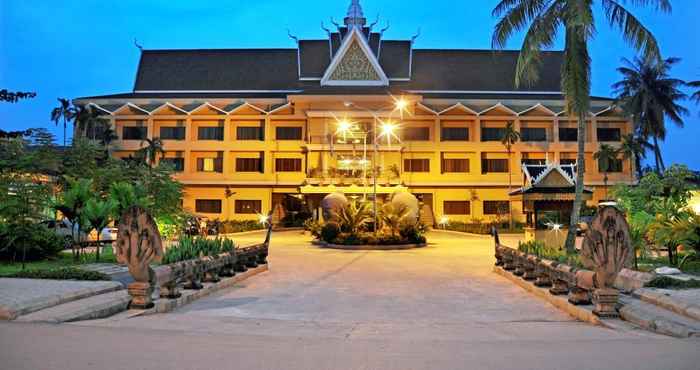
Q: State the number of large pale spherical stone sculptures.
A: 2